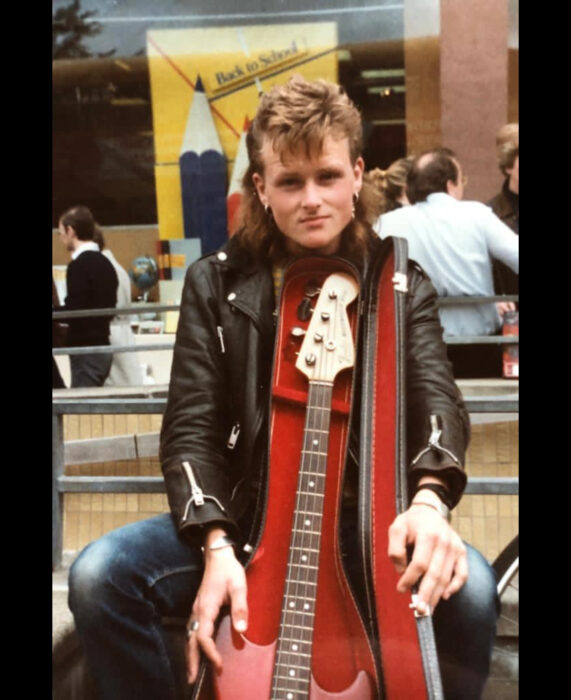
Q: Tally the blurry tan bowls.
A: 0